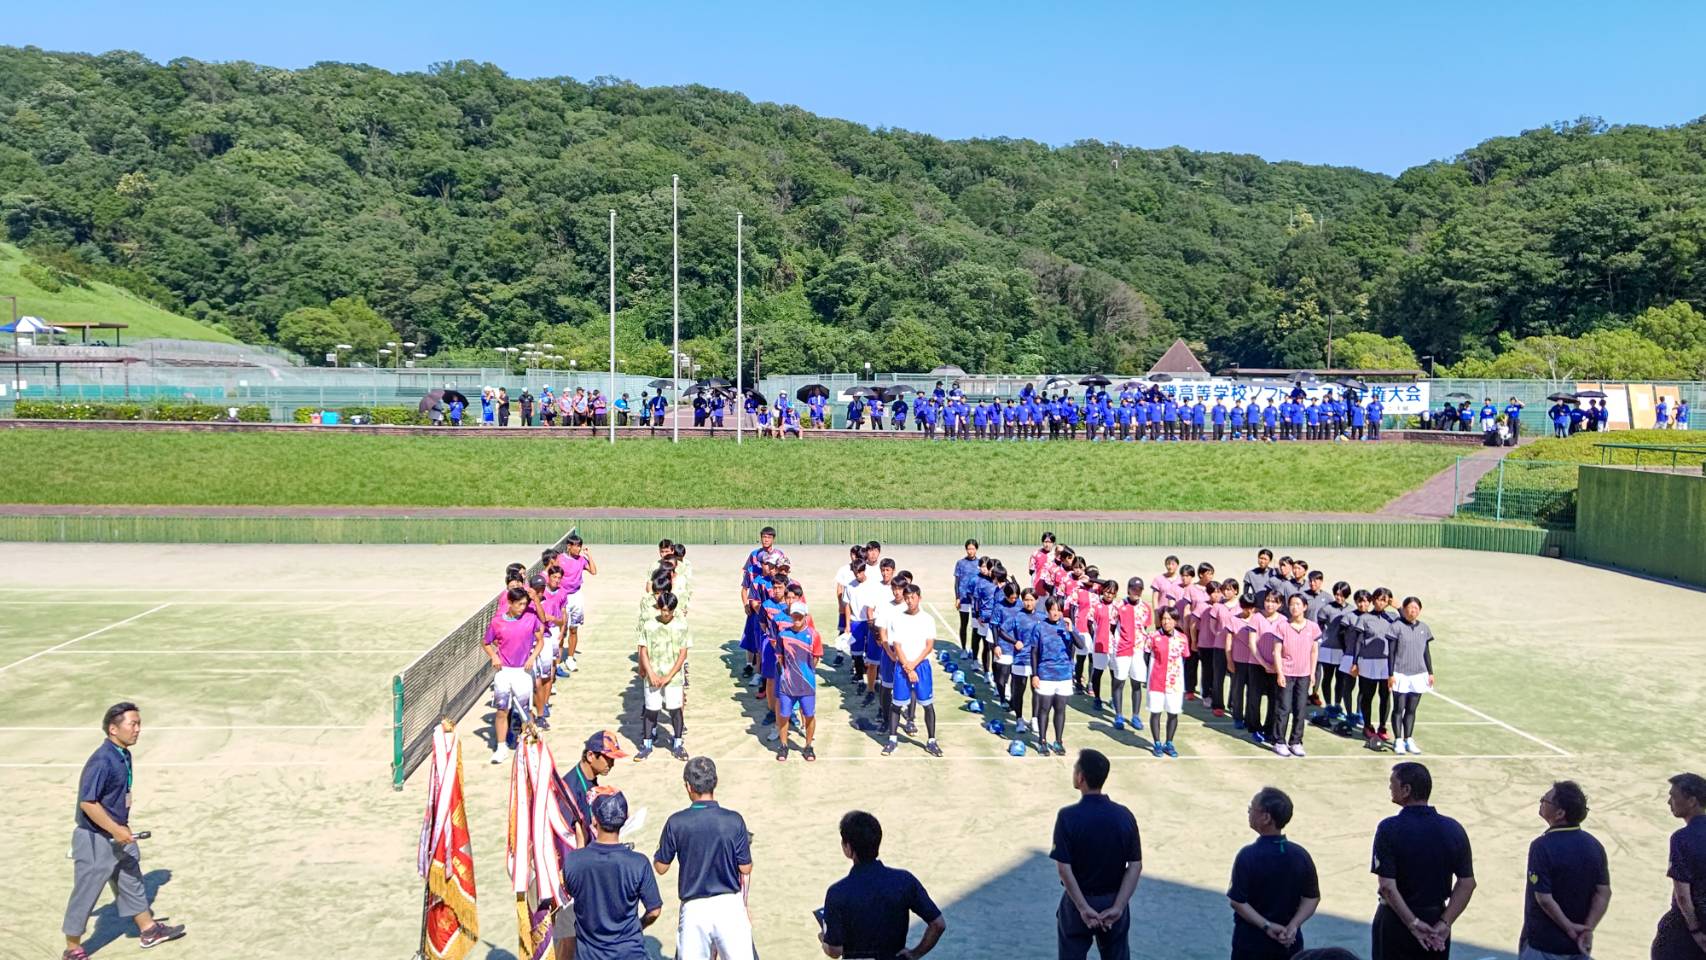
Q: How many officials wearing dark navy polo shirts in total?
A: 10